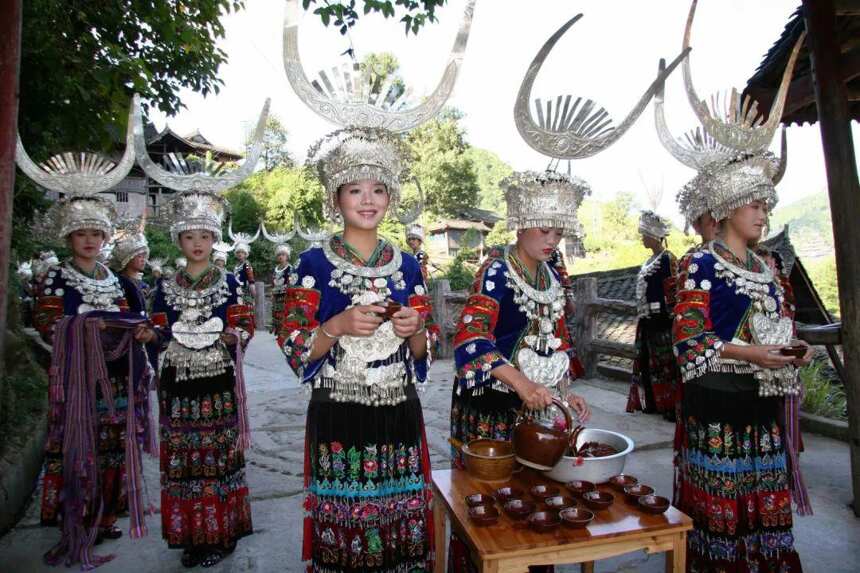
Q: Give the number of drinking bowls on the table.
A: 13